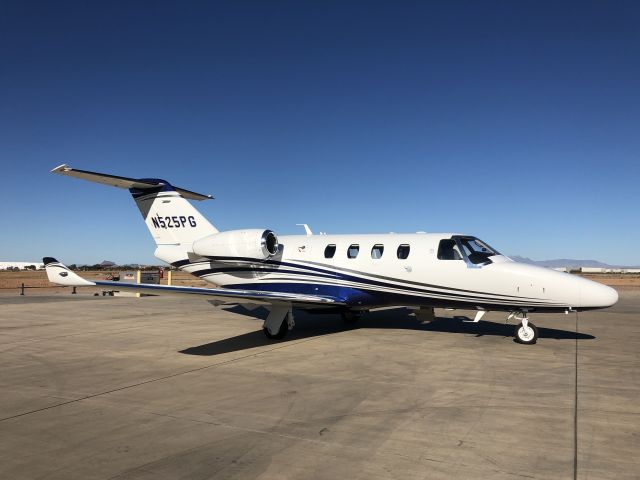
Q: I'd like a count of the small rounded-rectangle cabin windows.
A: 4